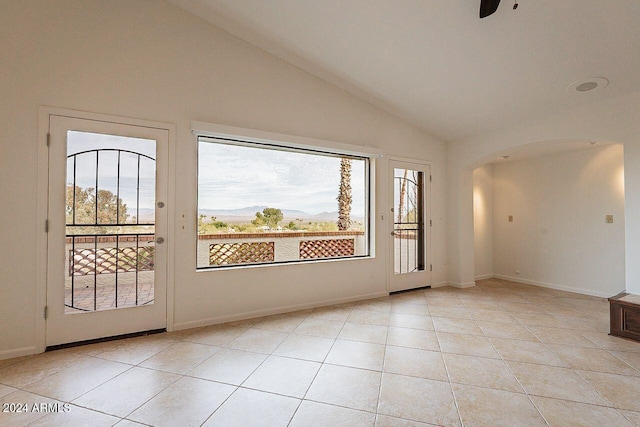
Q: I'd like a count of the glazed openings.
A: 3